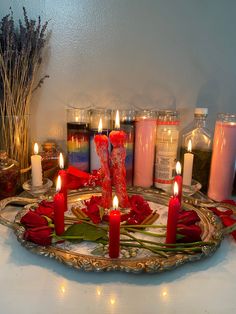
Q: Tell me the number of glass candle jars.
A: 6